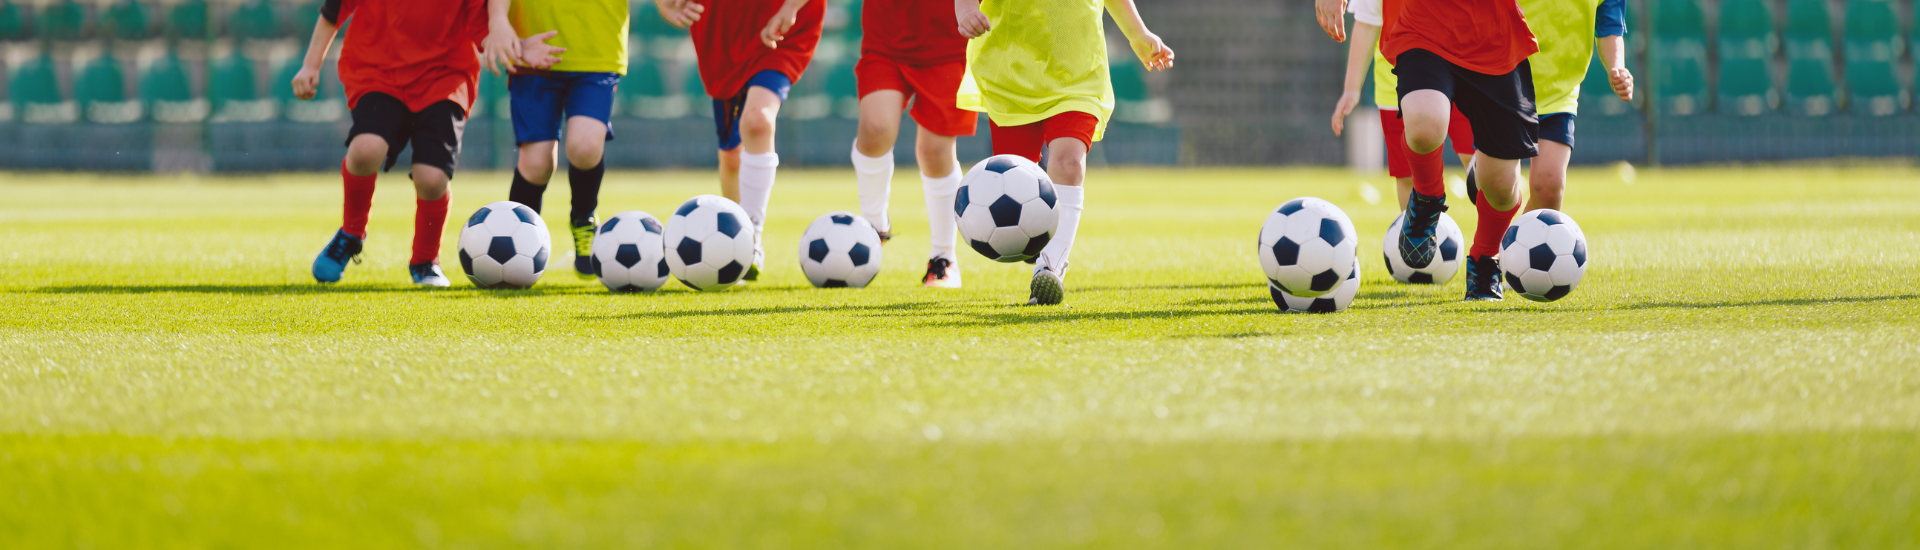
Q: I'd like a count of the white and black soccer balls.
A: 9